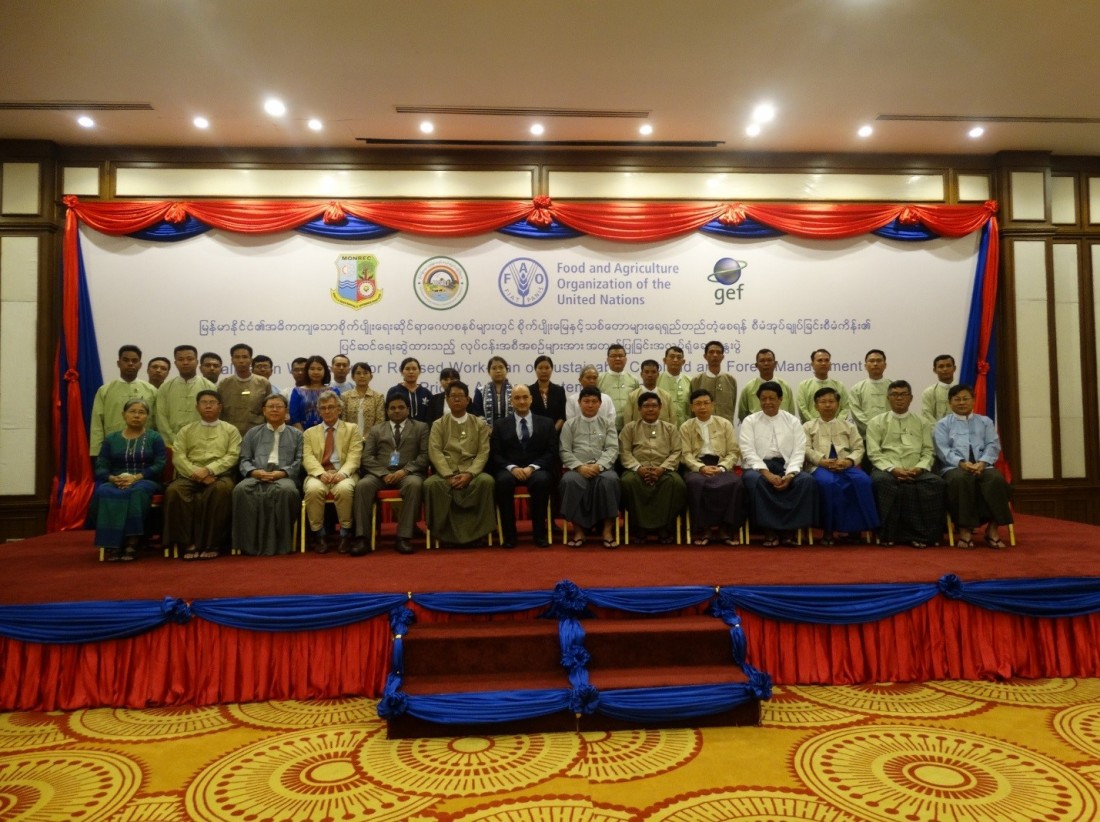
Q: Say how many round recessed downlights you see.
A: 11